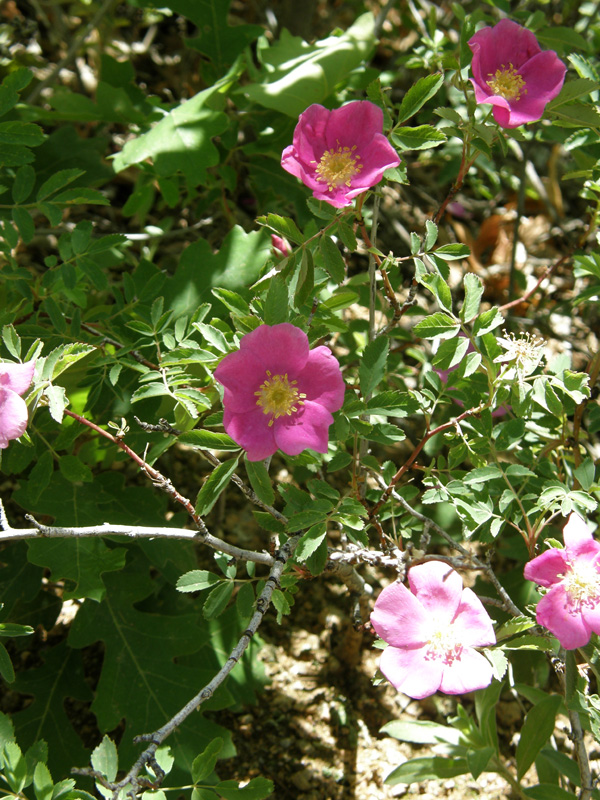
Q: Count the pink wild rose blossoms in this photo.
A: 6